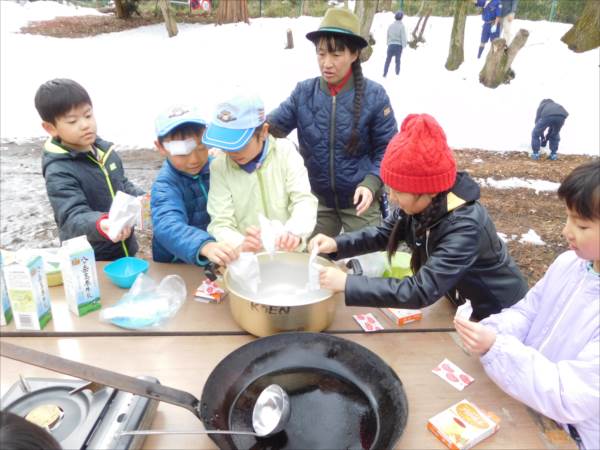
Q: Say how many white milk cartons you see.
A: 3